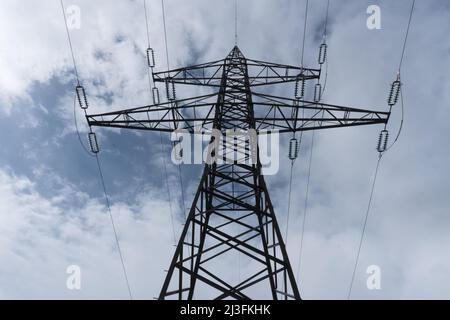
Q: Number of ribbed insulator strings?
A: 12